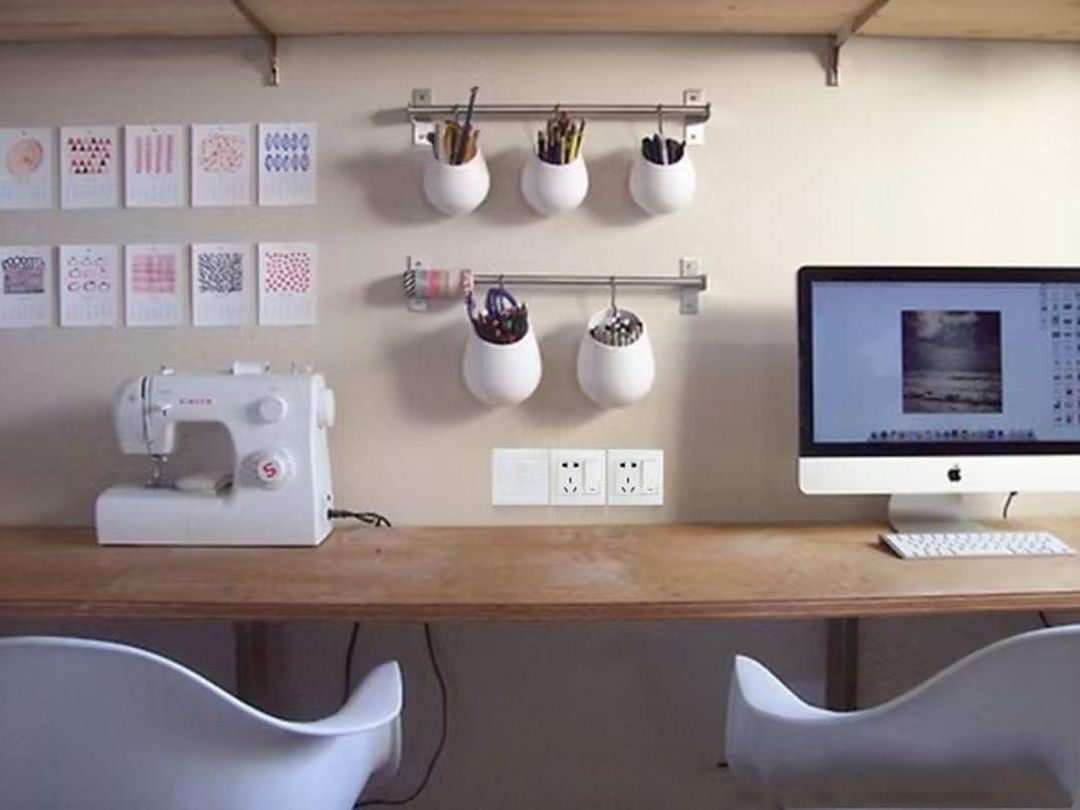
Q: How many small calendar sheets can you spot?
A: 10